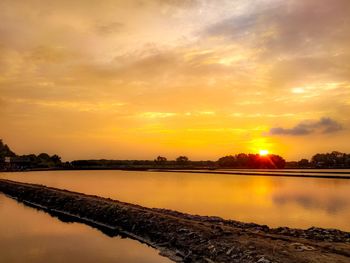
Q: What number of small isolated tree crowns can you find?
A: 2